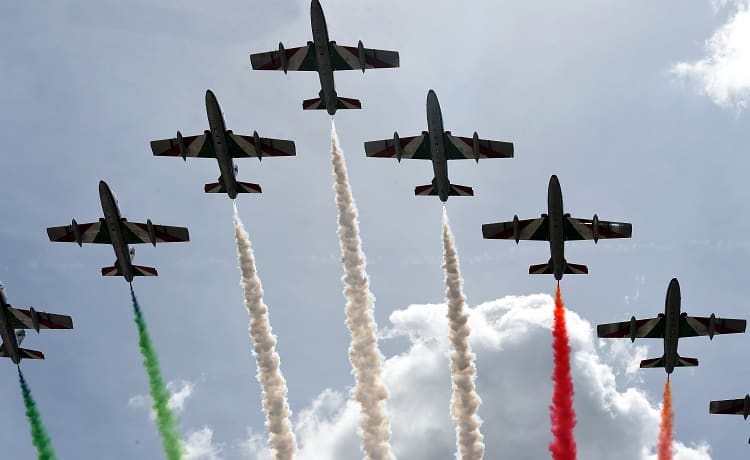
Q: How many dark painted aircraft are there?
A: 8